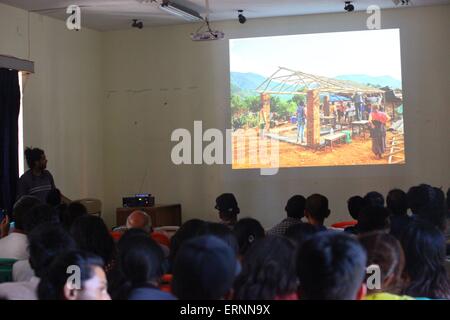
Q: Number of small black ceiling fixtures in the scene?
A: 3